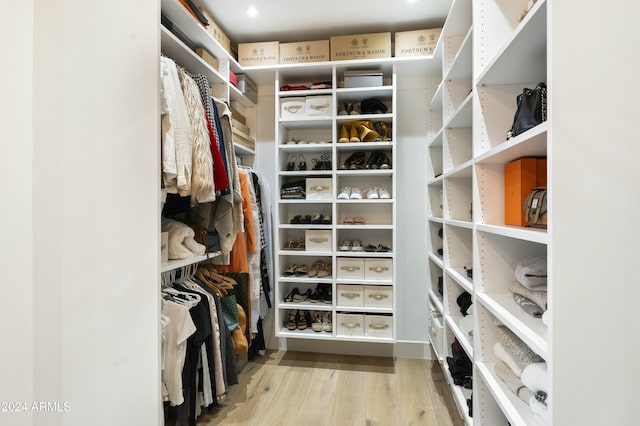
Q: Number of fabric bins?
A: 10